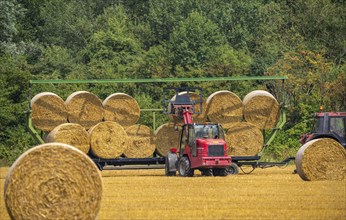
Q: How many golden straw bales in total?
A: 13